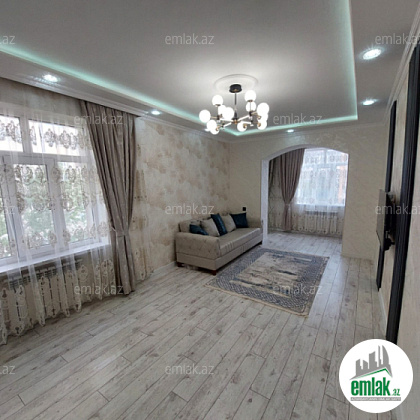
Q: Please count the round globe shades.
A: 12